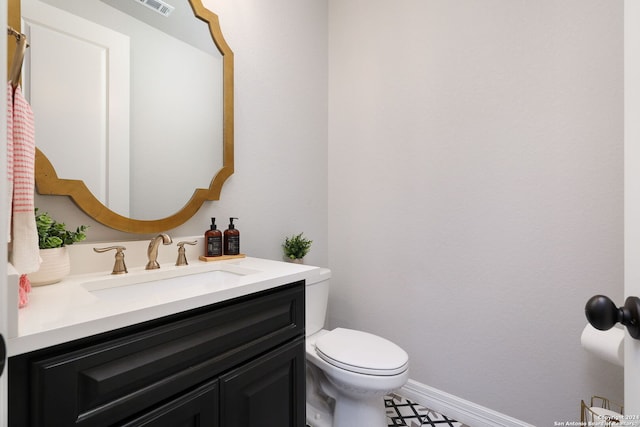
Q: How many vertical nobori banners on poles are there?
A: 0